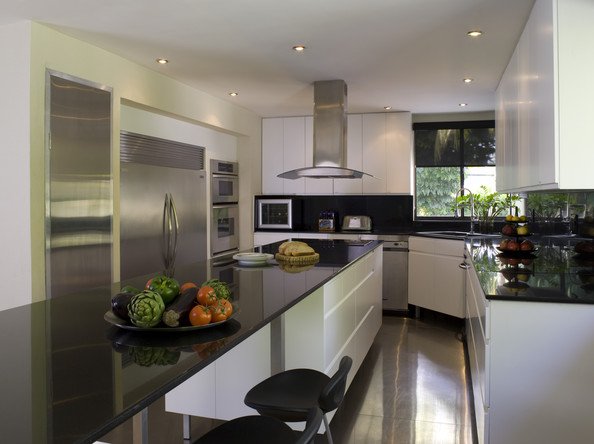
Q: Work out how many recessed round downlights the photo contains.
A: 7